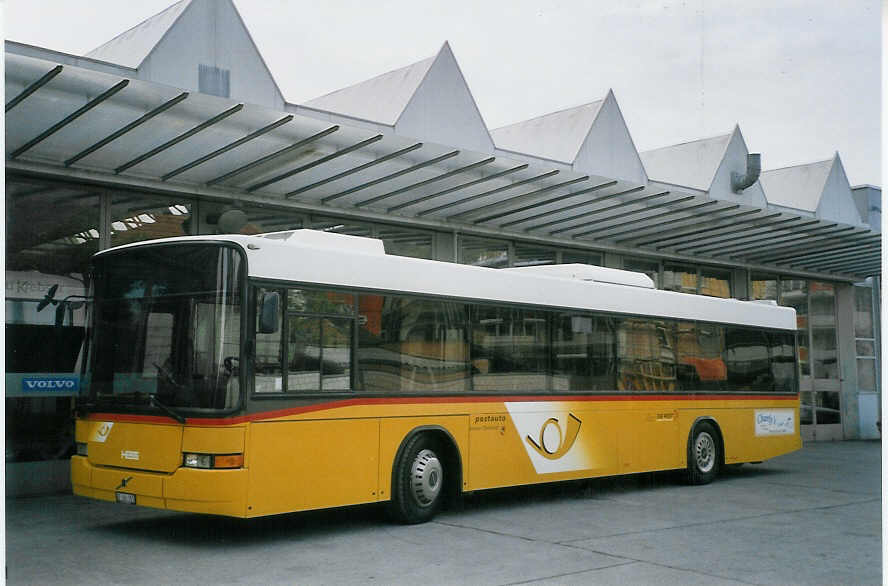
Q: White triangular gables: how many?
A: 5